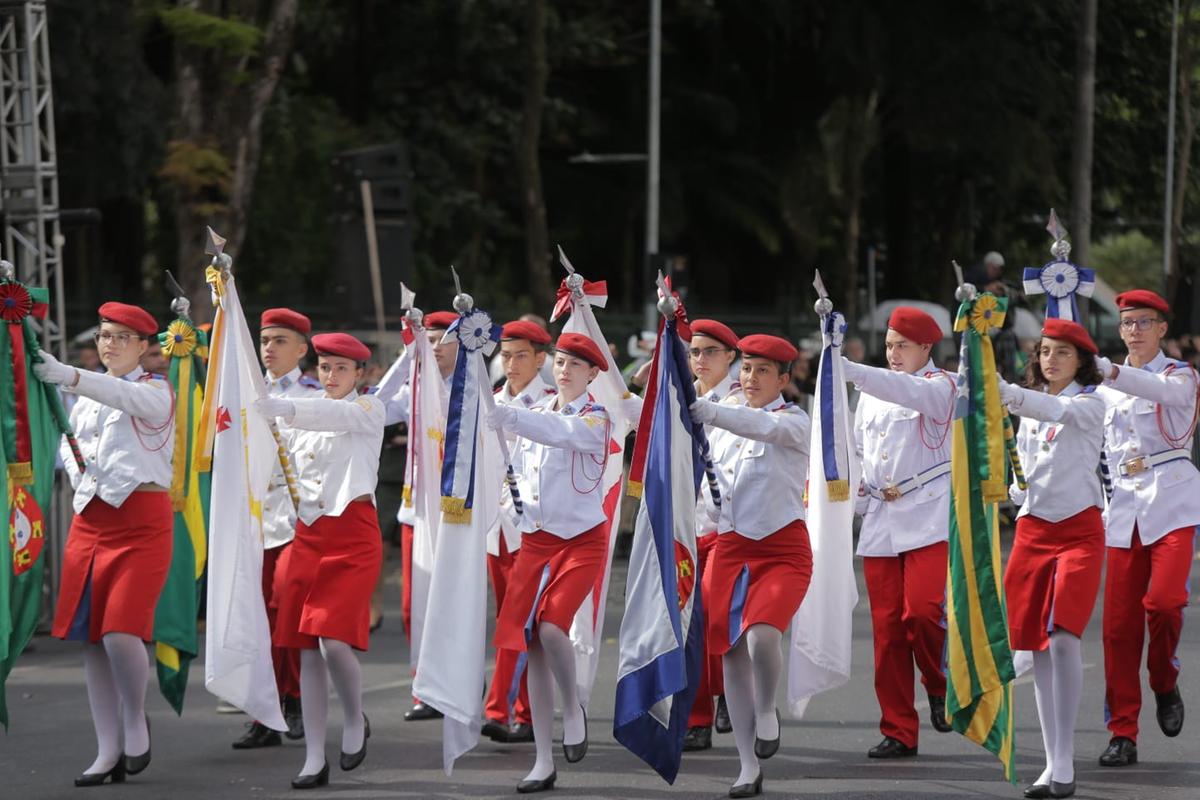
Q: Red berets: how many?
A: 11